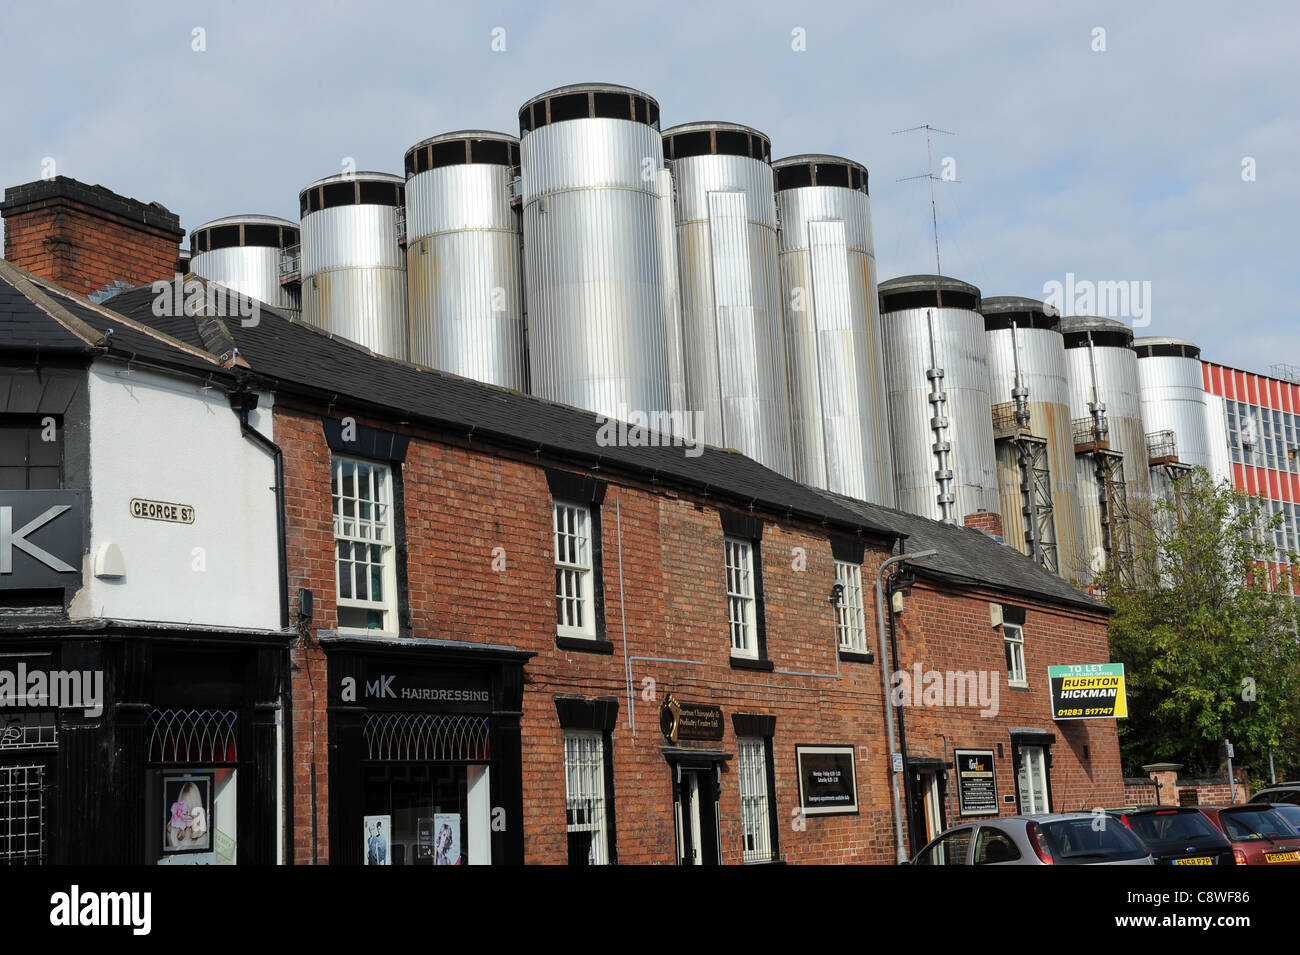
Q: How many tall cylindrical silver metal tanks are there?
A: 10